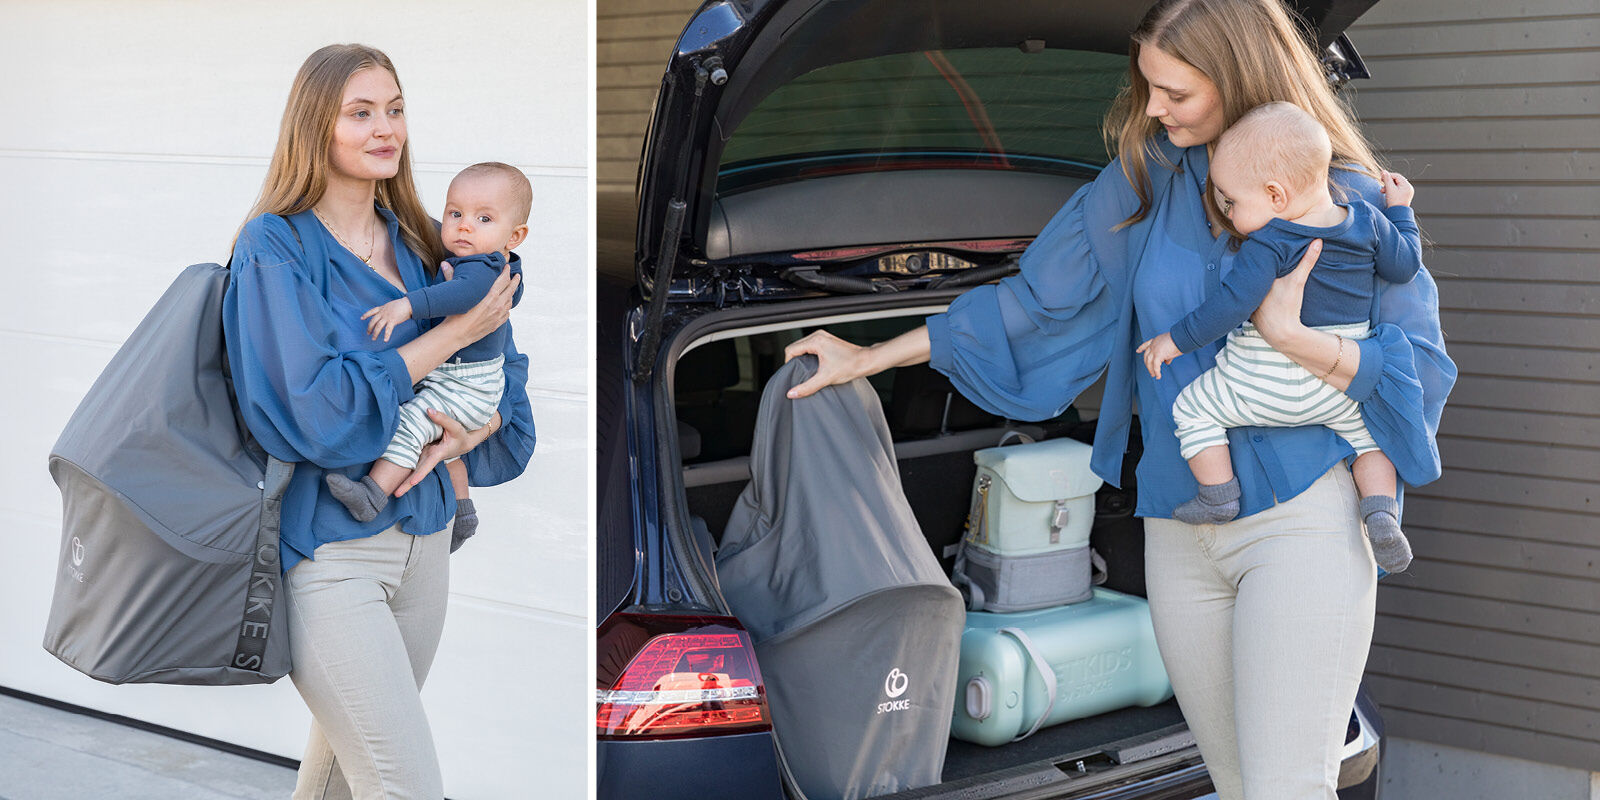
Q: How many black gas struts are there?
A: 1